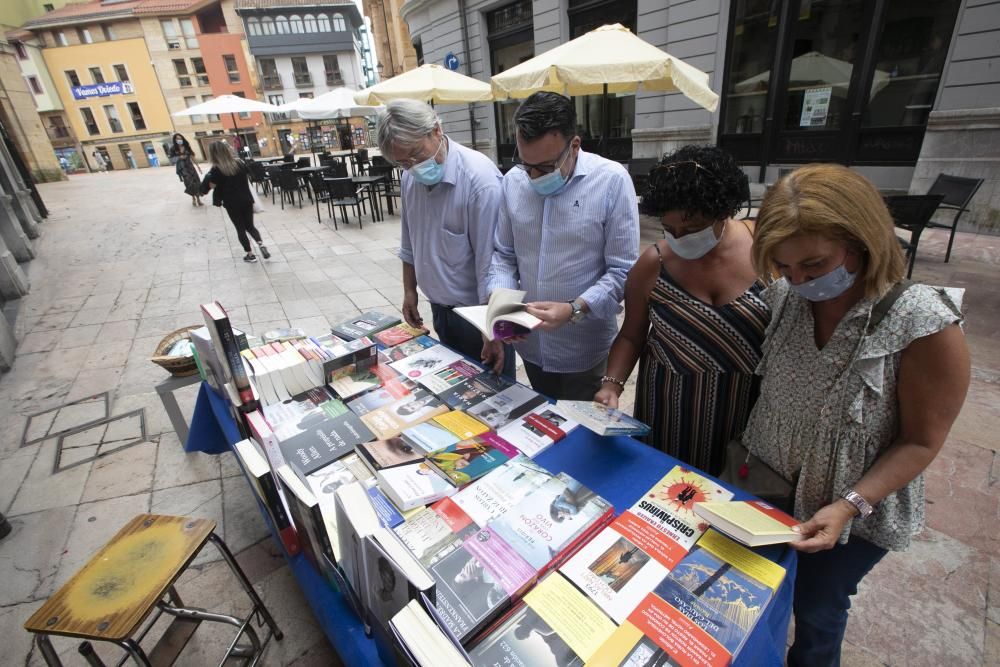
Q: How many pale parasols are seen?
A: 5